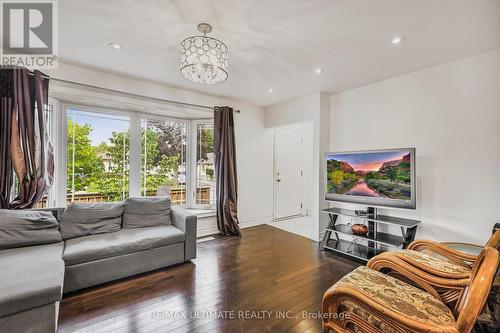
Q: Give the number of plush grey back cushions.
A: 3